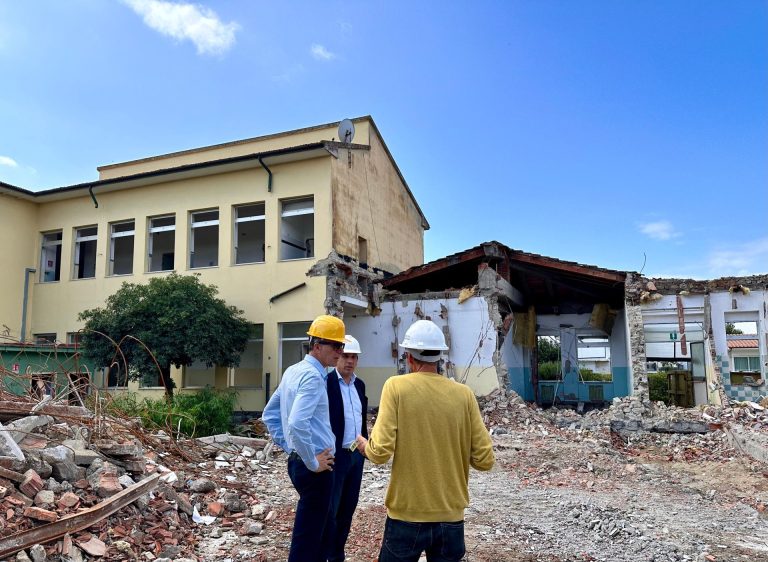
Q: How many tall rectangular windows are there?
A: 7